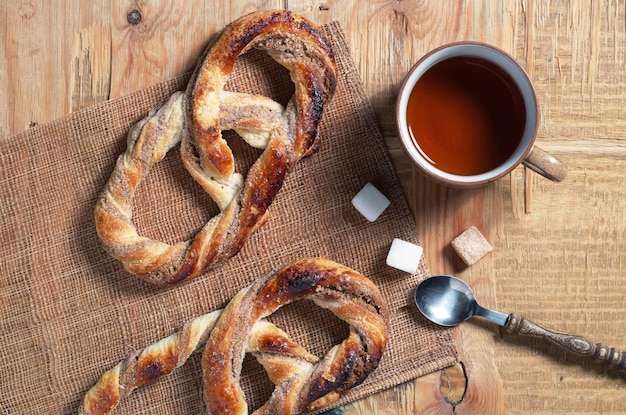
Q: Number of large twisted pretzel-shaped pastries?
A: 2